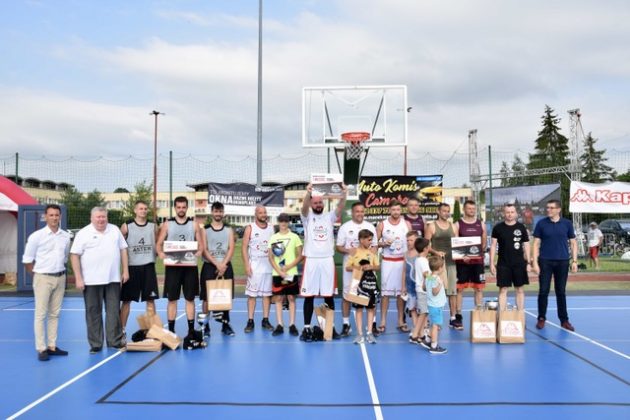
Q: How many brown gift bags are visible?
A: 8